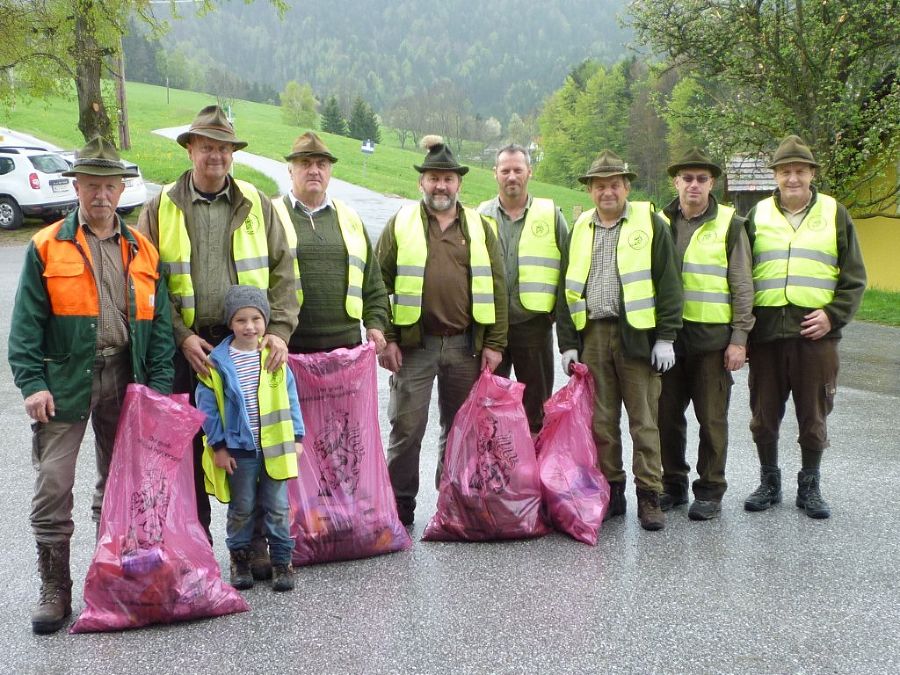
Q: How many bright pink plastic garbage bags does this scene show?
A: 4